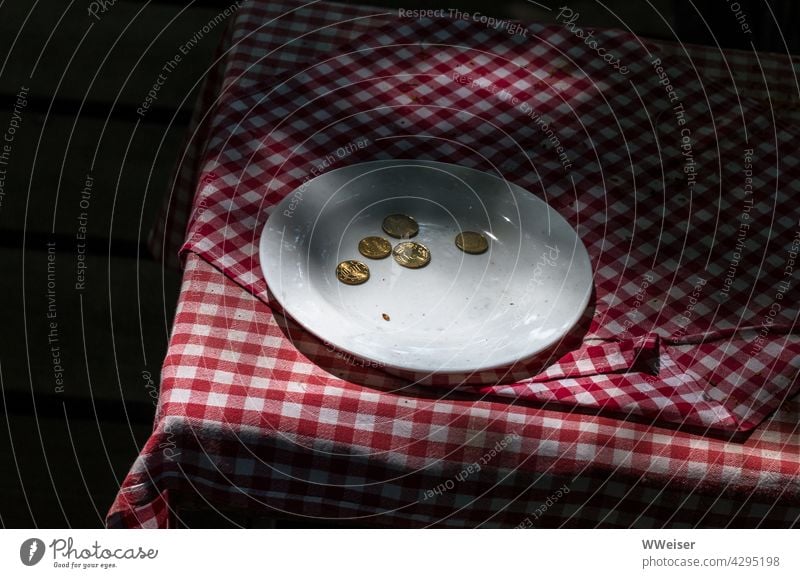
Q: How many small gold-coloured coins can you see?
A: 5